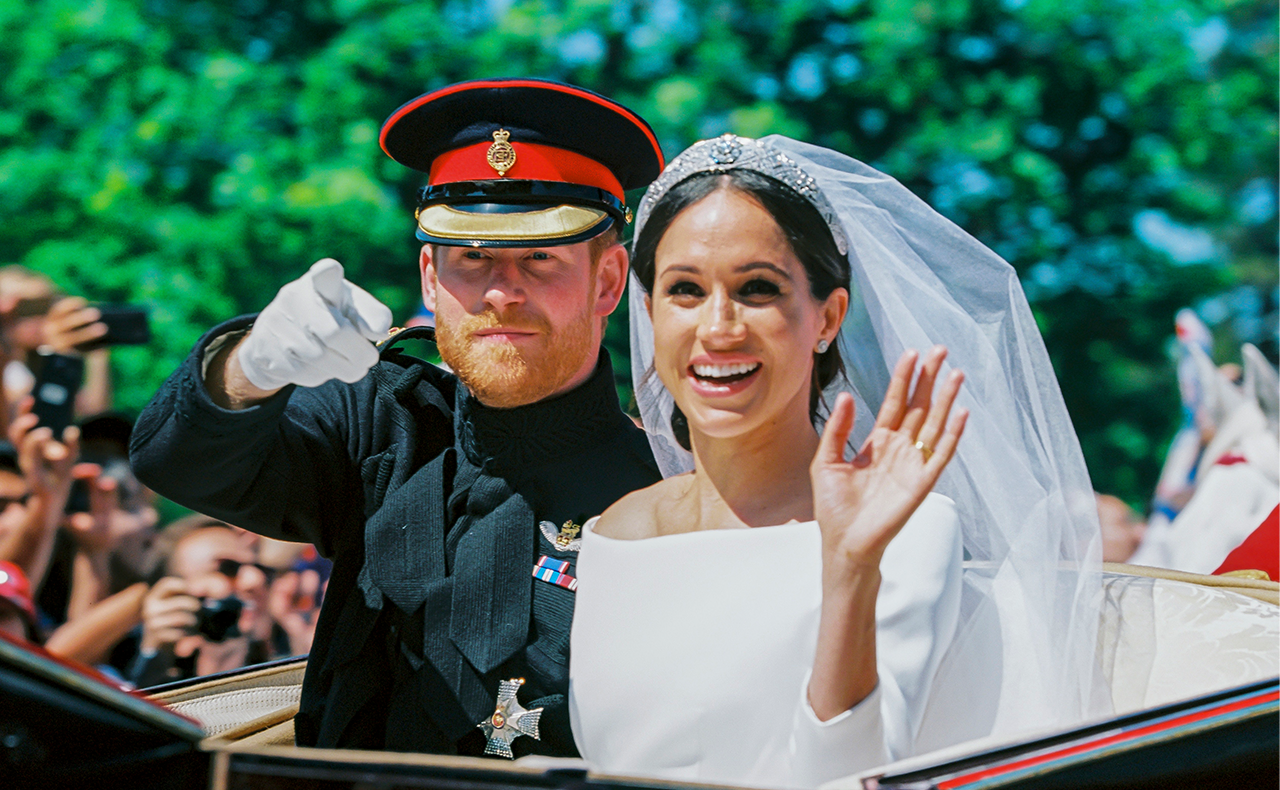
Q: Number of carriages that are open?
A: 1